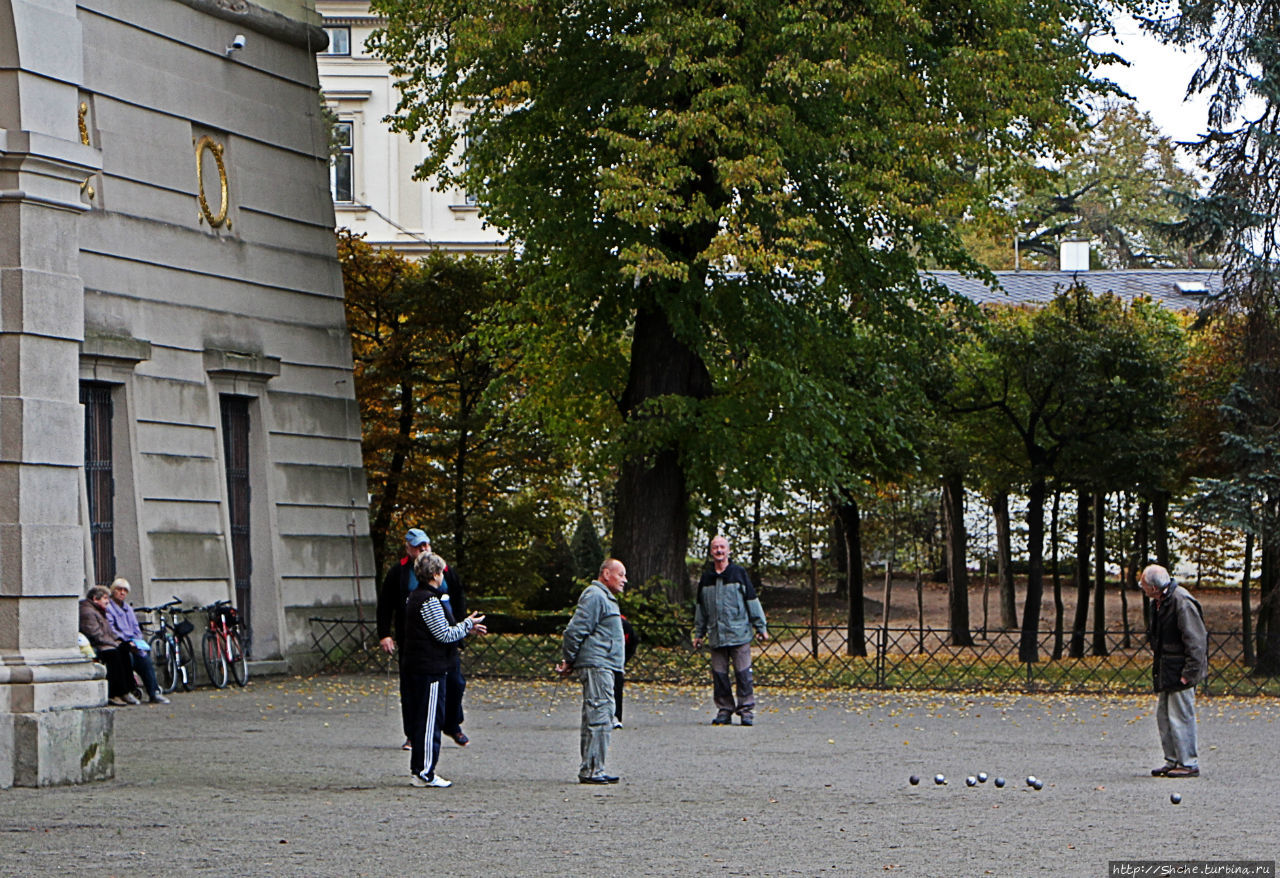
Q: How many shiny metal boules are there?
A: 8